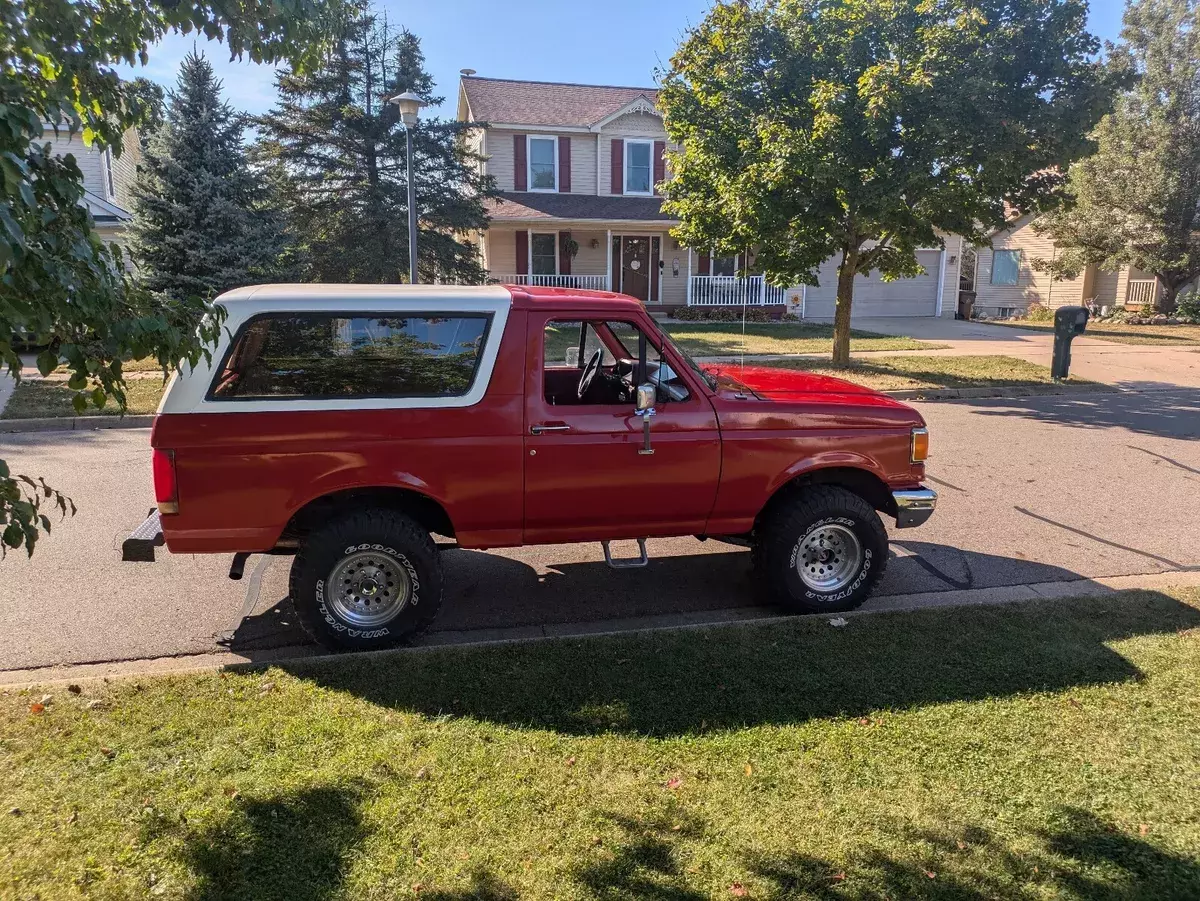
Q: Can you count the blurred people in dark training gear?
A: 0